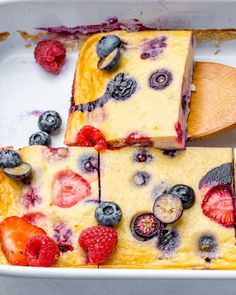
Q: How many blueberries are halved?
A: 4